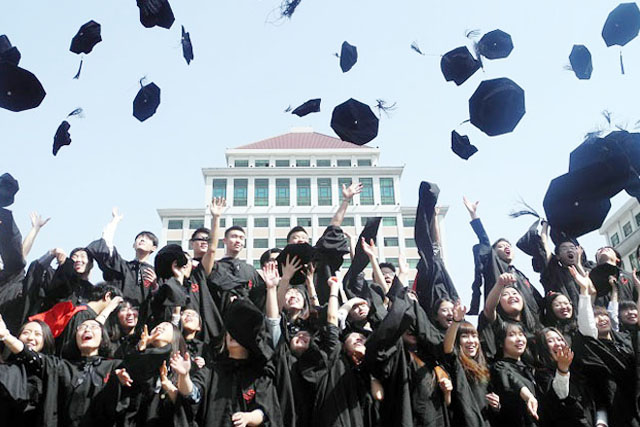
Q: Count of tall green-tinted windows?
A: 9